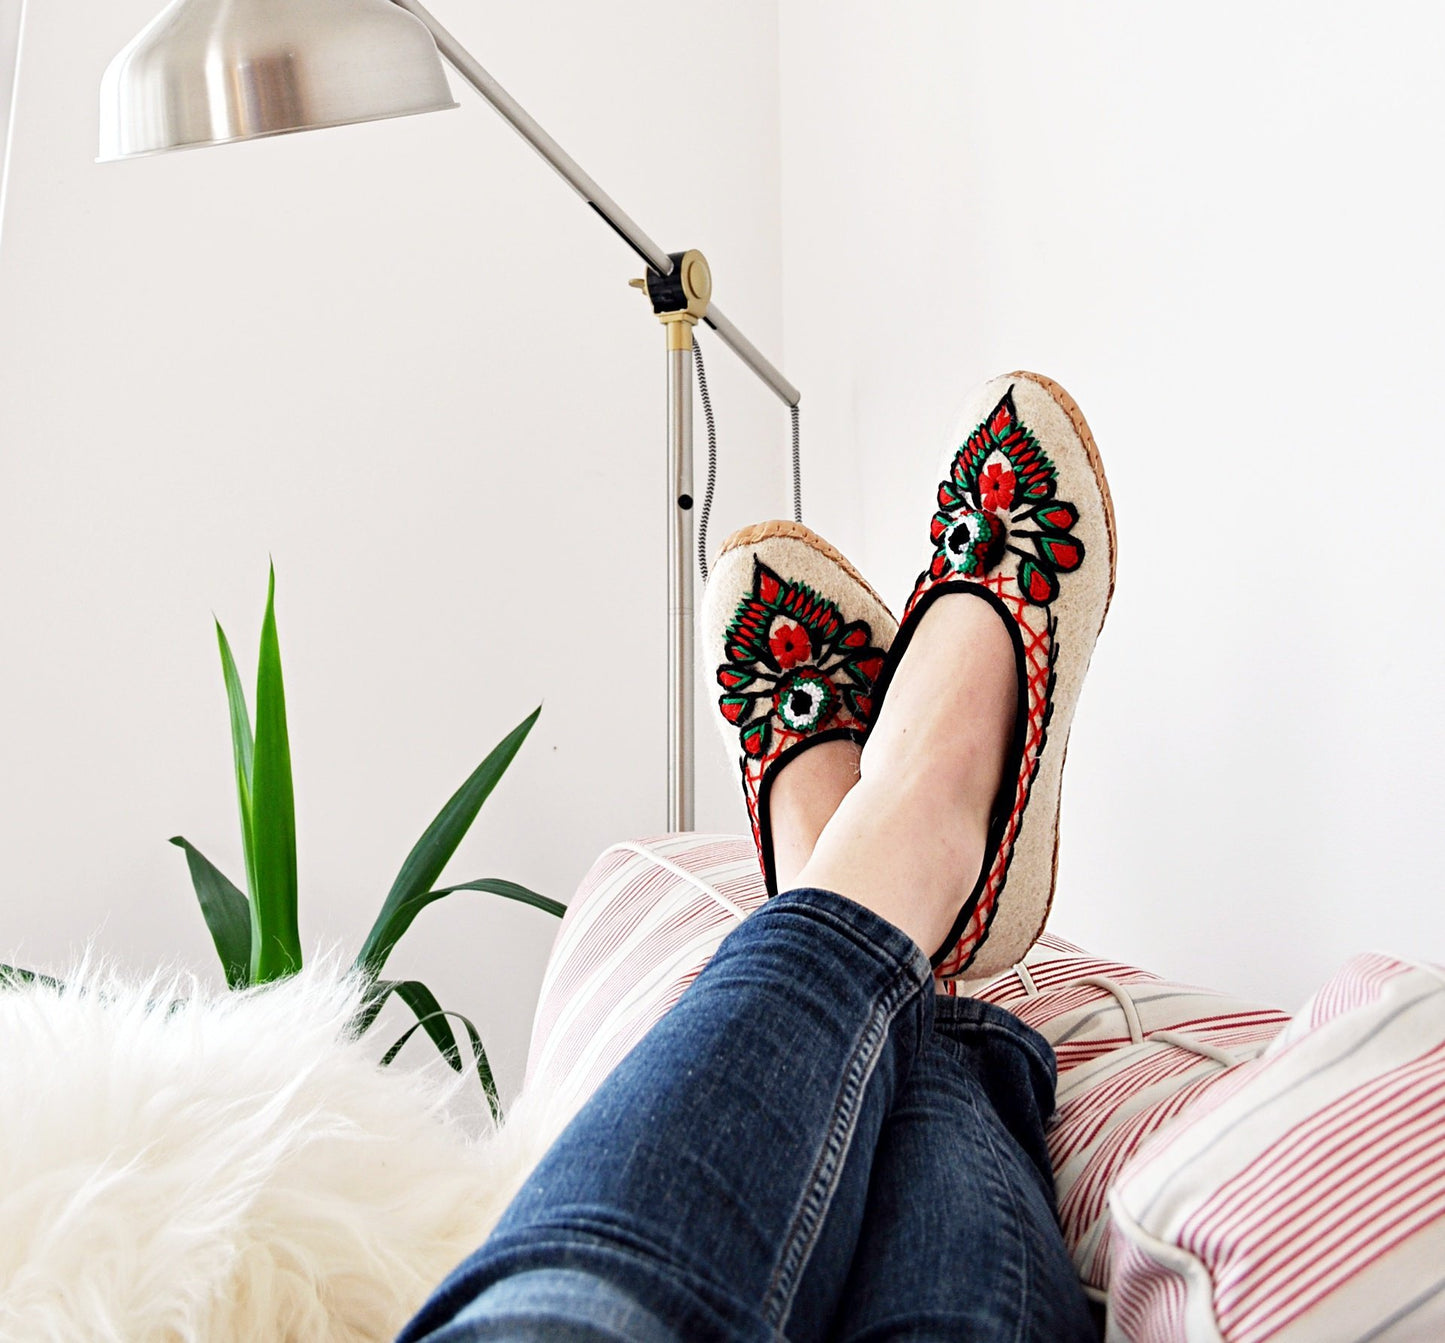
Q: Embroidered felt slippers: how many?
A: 2